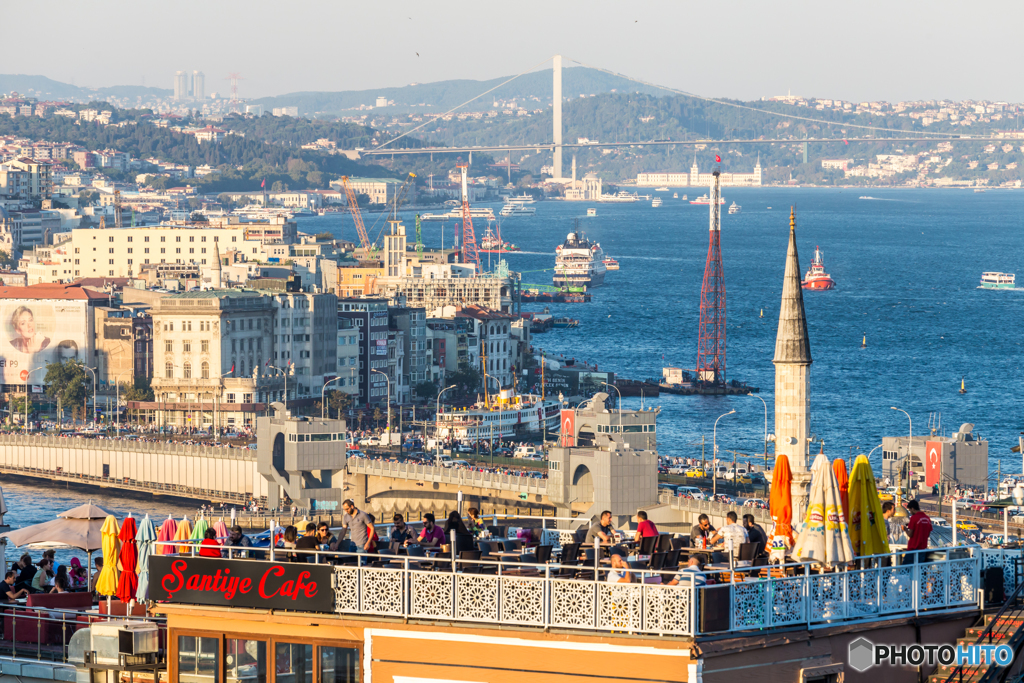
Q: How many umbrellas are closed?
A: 11